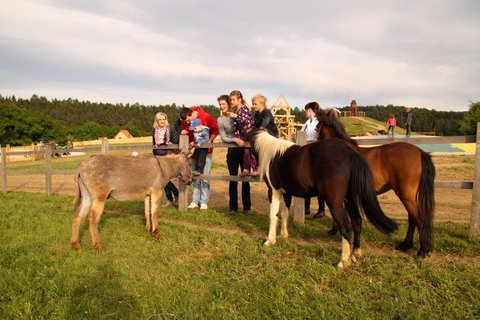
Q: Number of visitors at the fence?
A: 8